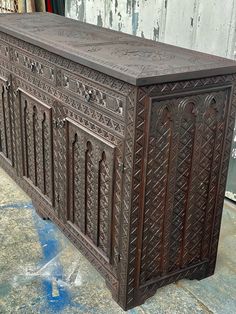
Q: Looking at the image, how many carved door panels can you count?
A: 3